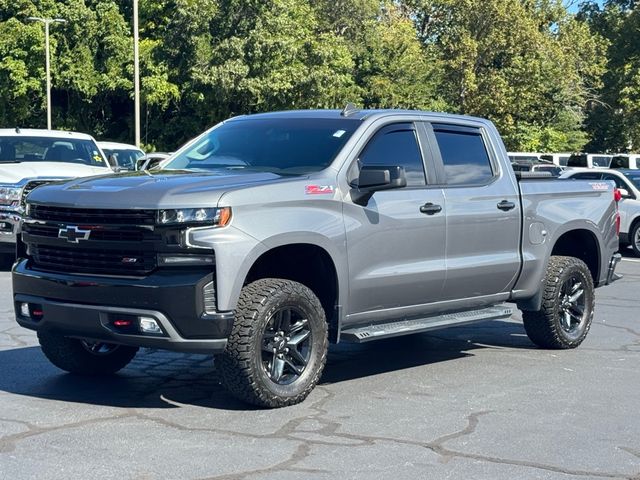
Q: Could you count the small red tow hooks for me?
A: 2